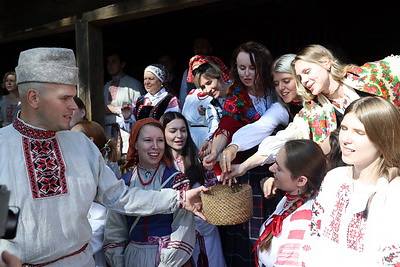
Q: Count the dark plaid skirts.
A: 1